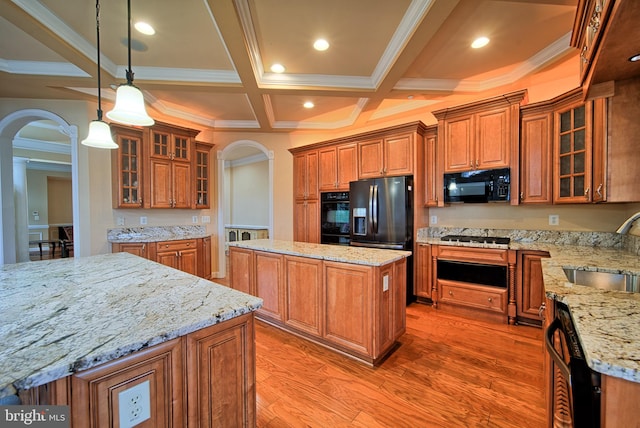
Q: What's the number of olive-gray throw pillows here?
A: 0